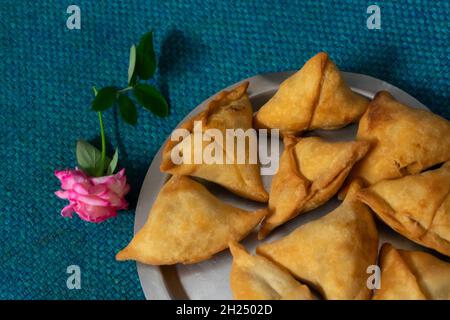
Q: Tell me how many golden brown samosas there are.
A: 9